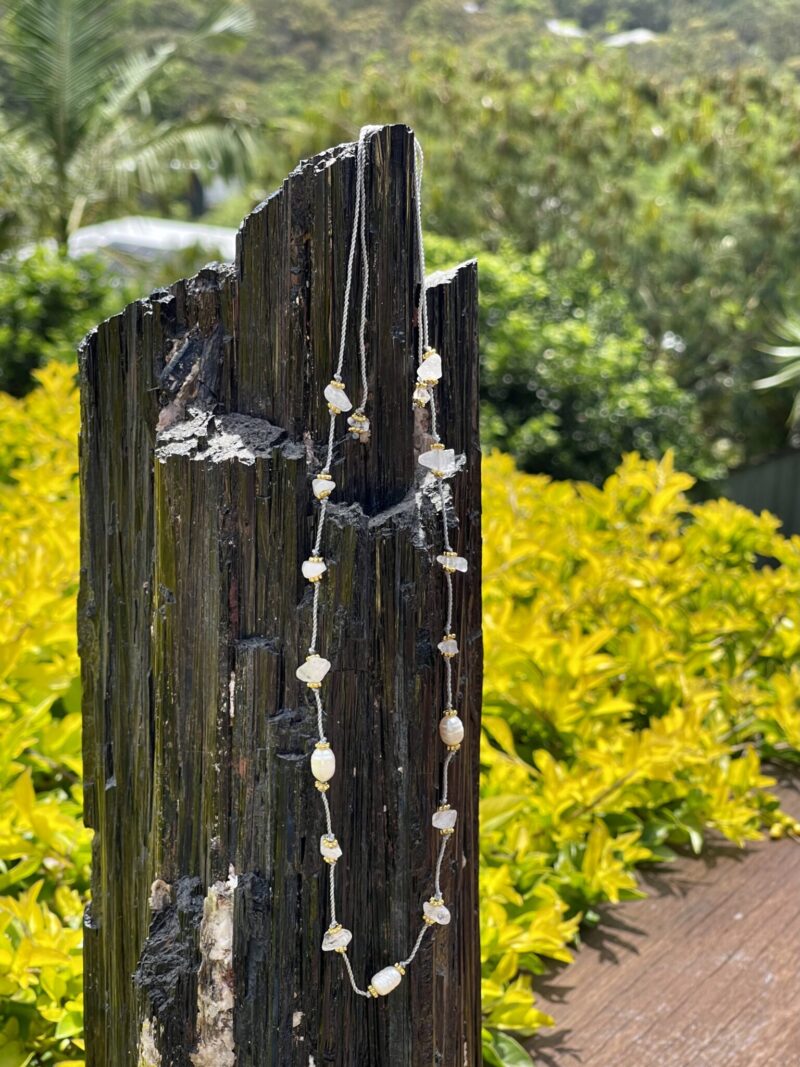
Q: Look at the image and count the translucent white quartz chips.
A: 14